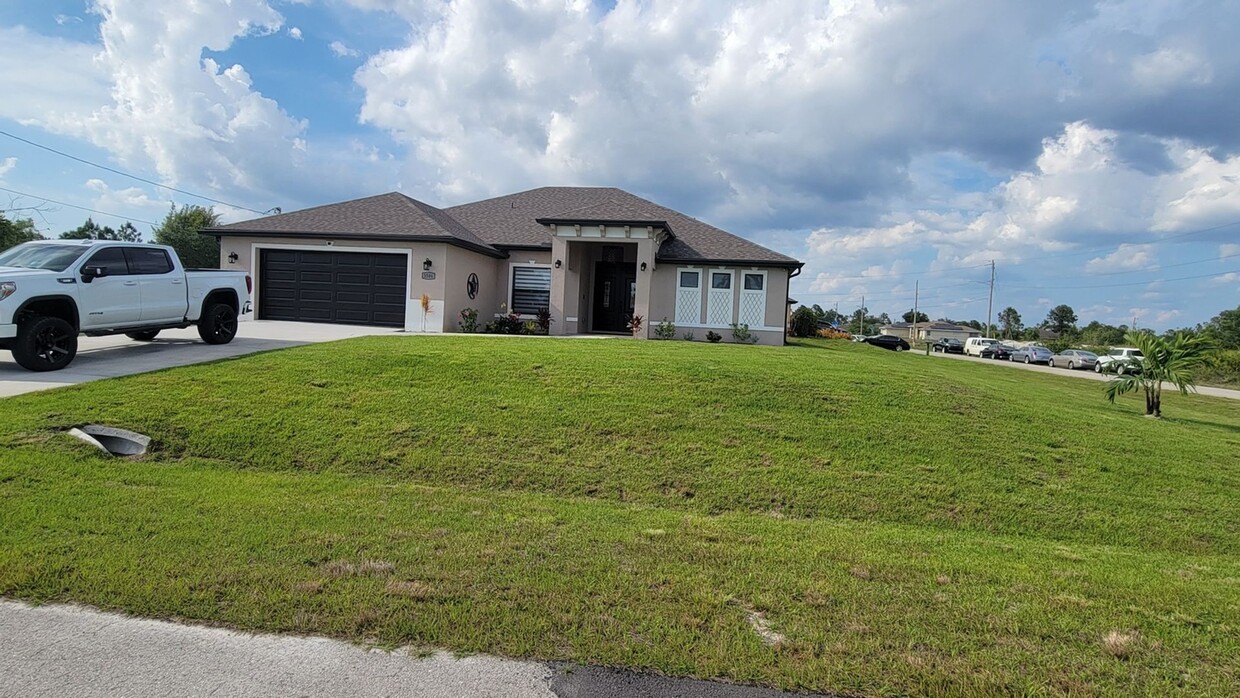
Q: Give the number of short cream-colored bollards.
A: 0